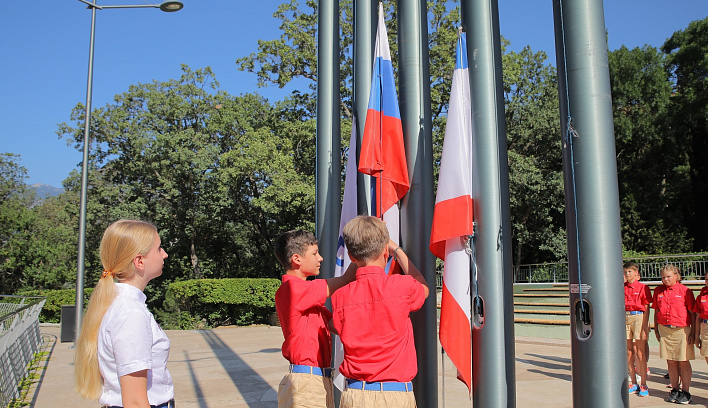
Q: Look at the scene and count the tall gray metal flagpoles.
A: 5